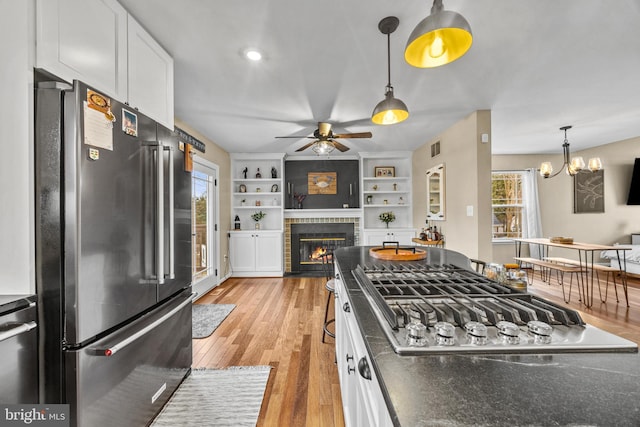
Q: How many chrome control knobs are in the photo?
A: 5